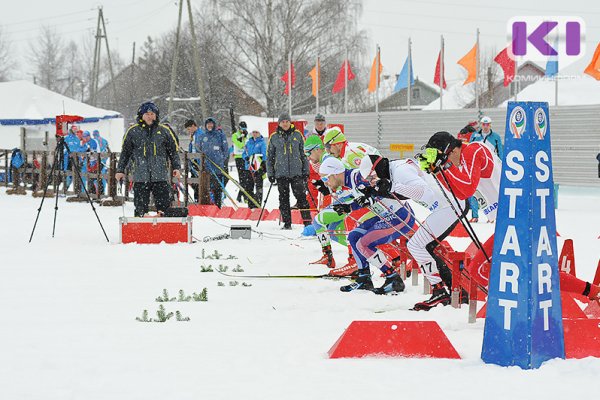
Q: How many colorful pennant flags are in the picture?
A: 10